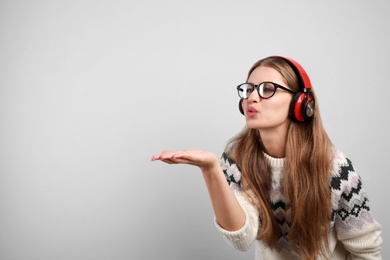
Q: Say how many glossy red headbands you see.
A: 1